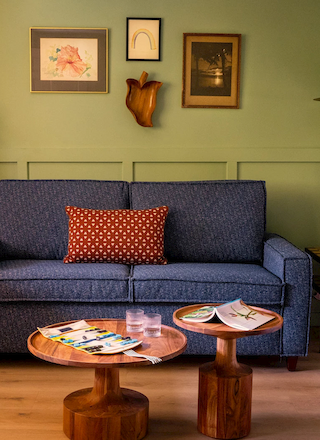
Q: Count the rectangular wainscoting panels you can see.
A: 4